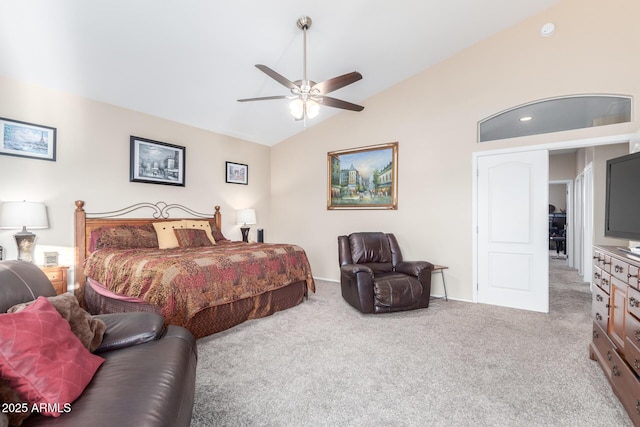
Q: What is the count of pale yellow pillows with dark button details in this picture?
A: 2